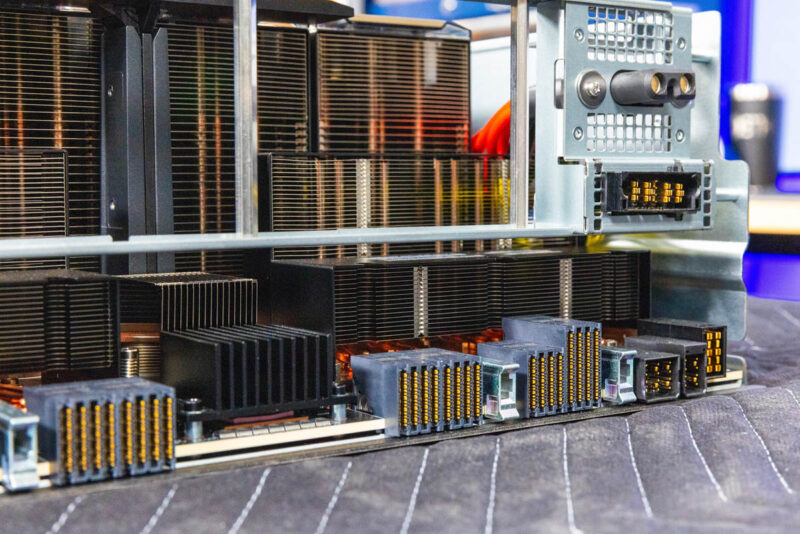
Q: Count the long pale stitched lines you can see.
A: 11